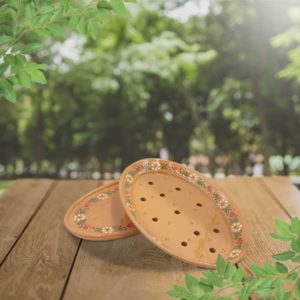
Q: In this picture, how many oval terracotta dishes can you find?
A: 2